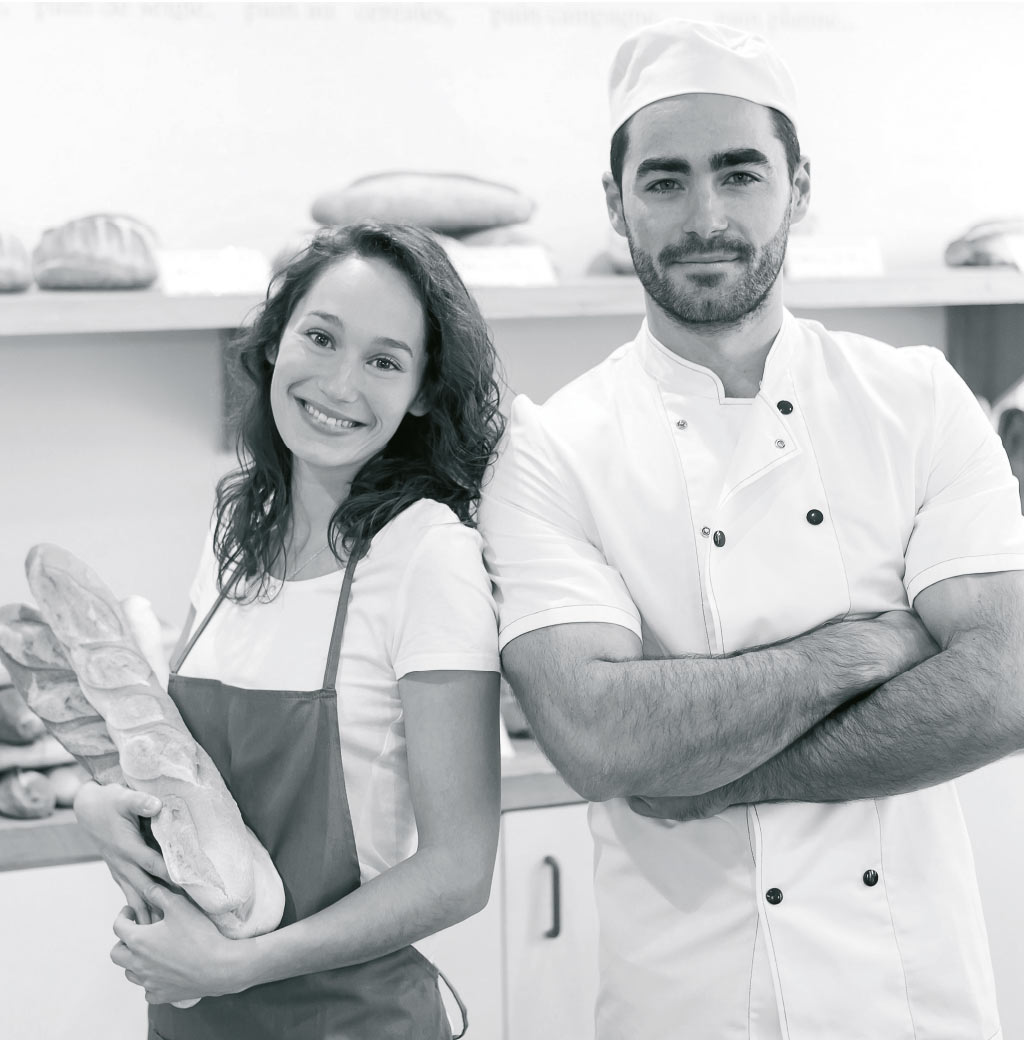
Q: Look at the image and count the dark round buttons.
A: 5